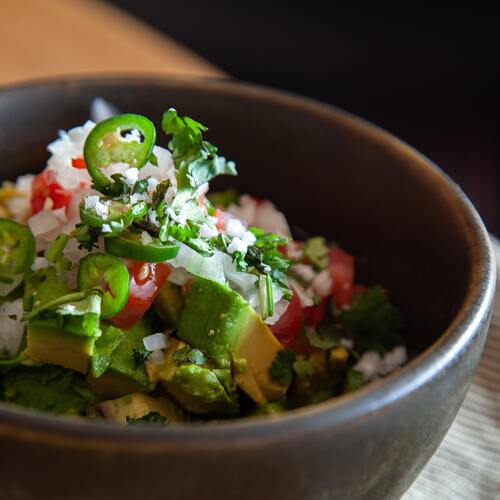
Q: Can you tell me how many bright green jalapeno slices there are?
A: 5